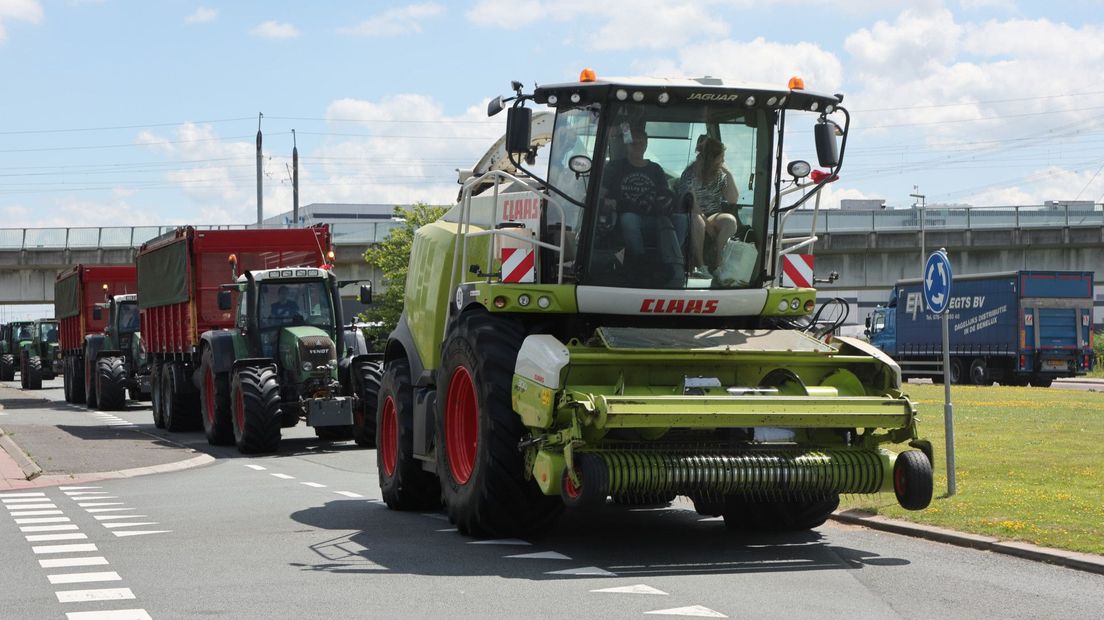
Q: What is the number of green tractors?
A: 4